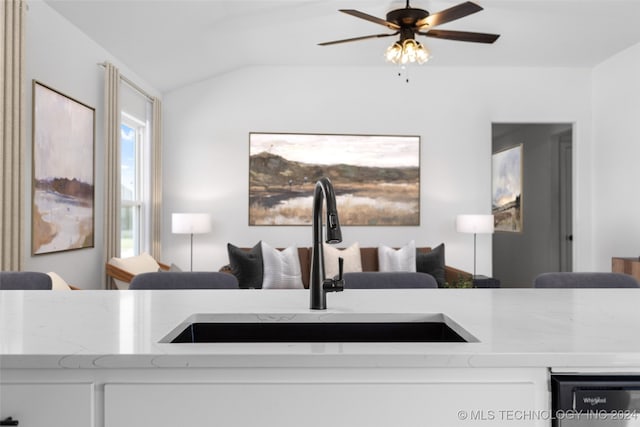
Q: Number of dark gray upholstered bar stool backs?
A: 4